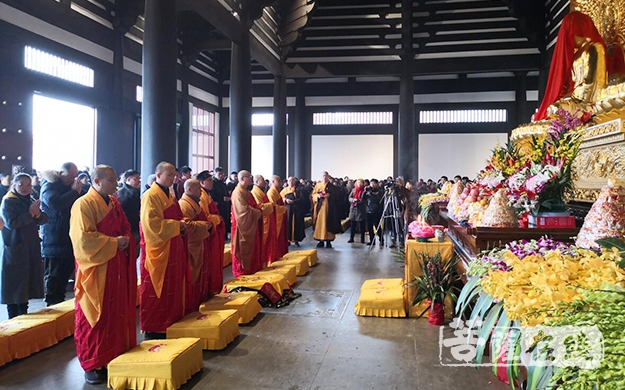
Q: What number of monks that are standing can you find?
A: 9